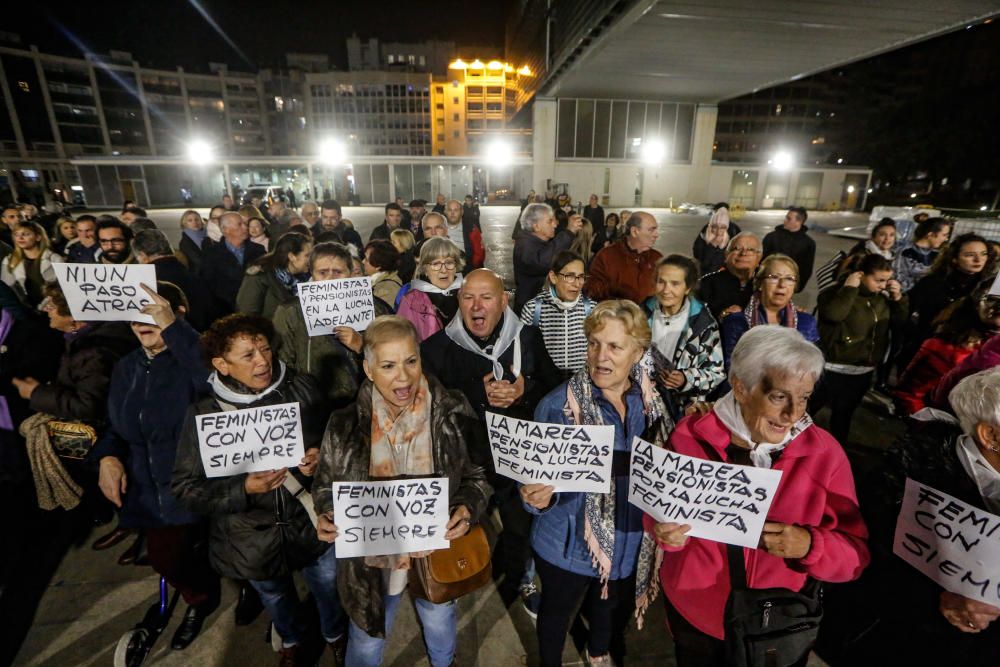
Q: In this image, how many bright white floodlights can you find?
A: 5